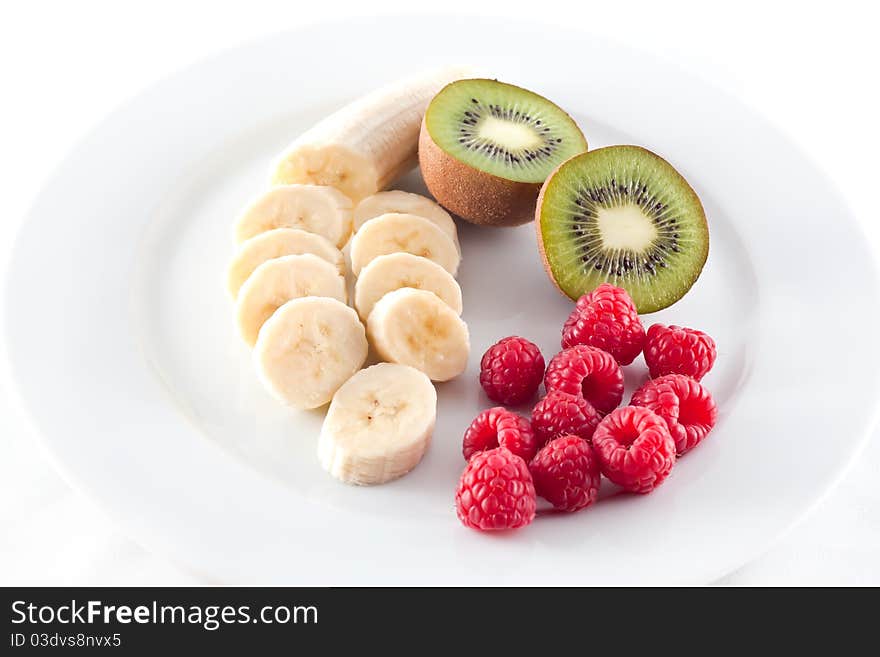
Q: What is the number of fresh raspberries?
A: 10